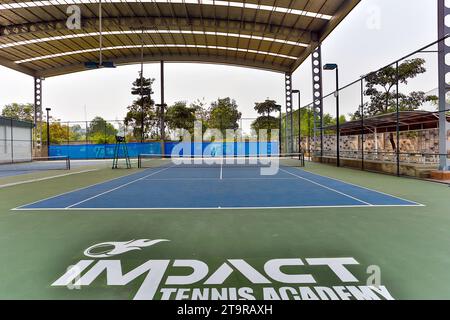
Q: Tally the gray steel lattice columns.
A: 4